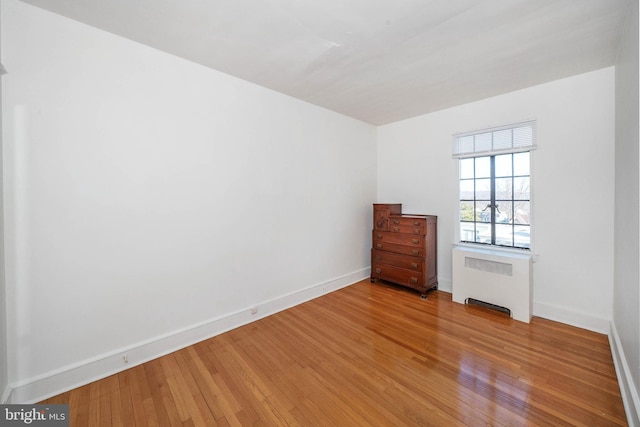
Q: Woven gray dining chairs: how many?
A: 0